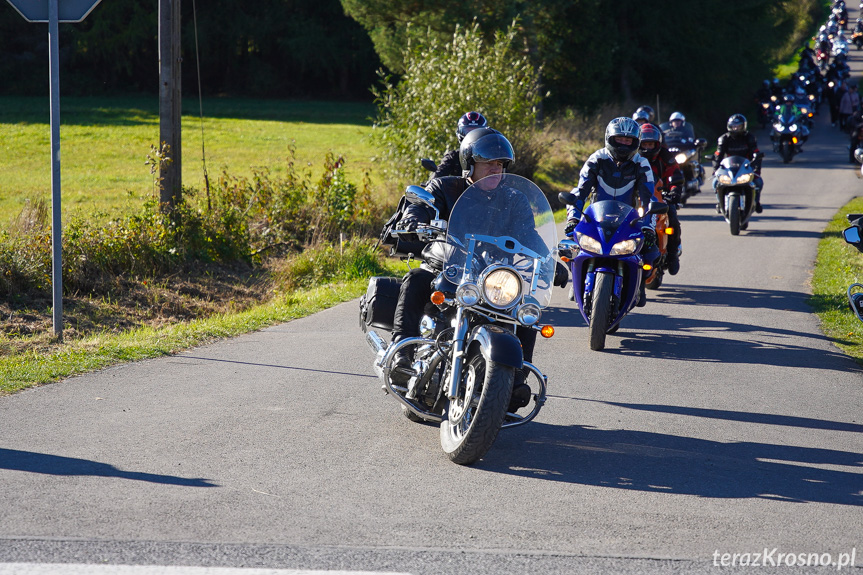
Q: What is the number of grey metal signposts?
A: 1